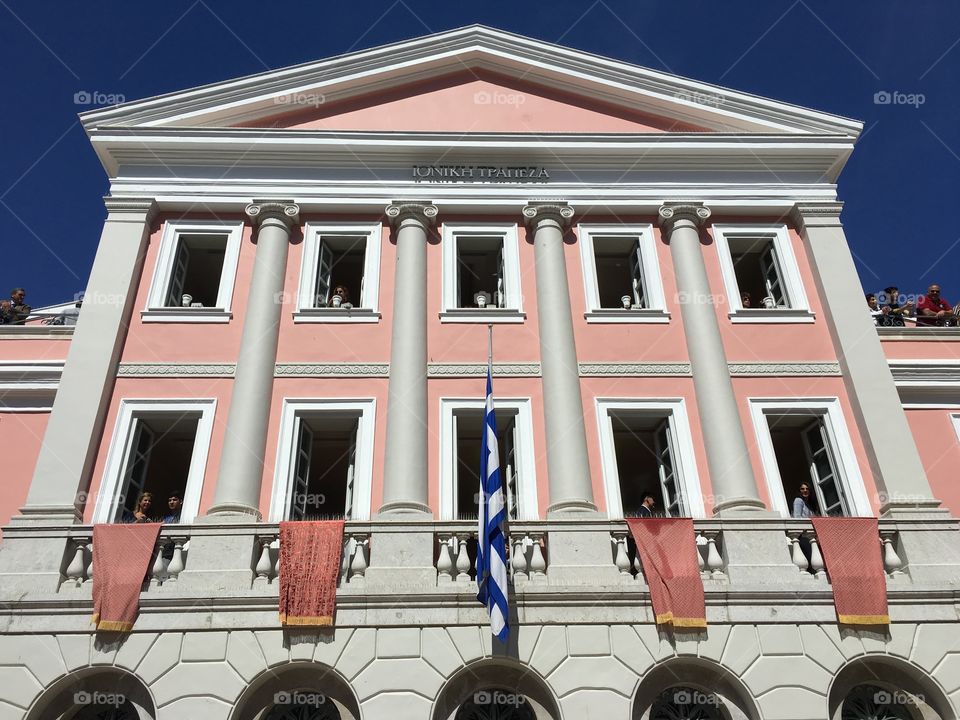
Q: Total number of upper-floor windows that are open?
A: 5